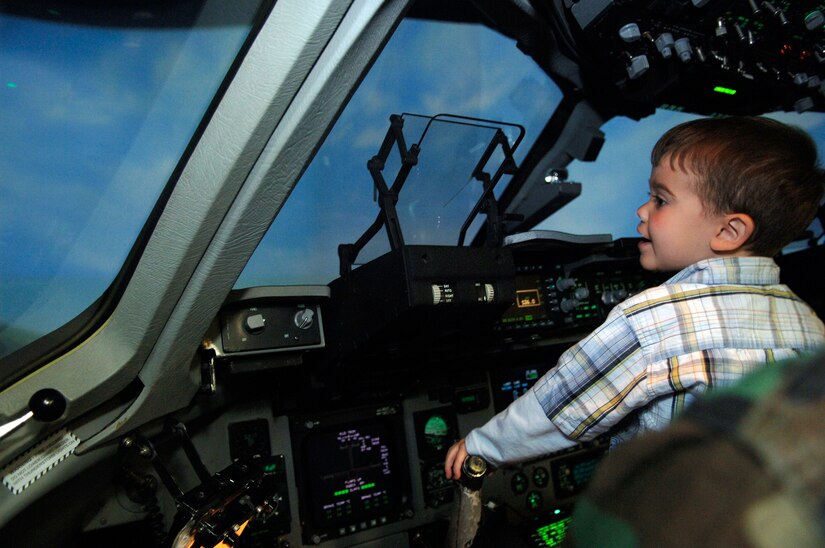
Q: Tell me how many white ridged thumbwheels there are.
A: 2